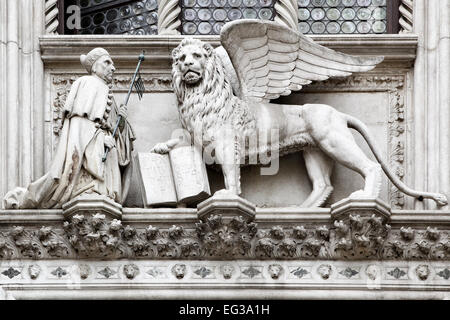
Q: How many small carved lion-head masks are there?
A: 9